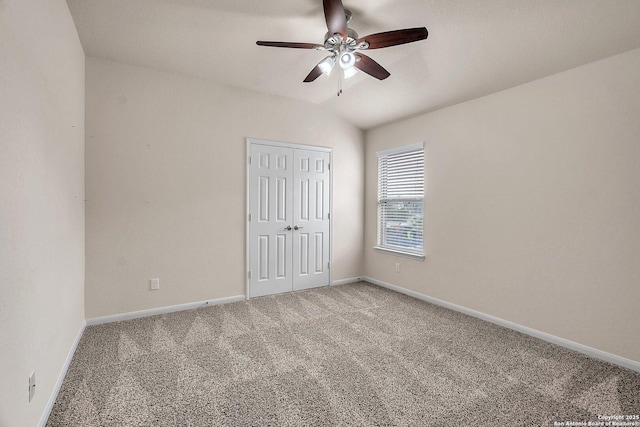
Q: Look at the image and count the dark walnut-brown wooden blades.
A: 5